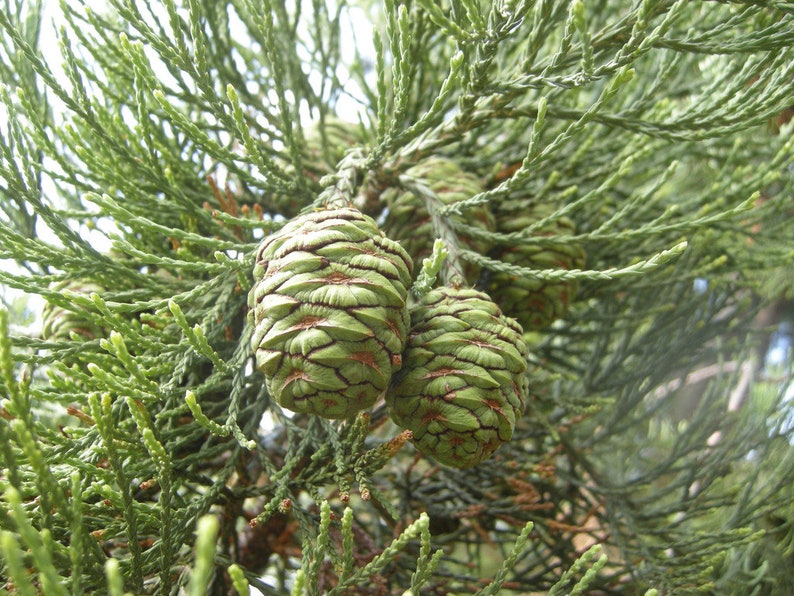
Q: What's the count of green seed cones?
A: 6